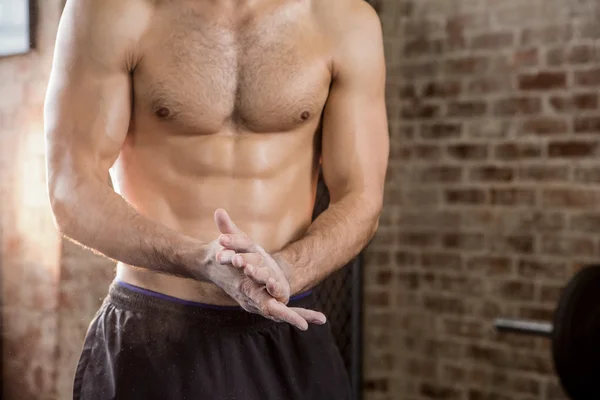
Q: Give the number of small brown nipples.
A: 2